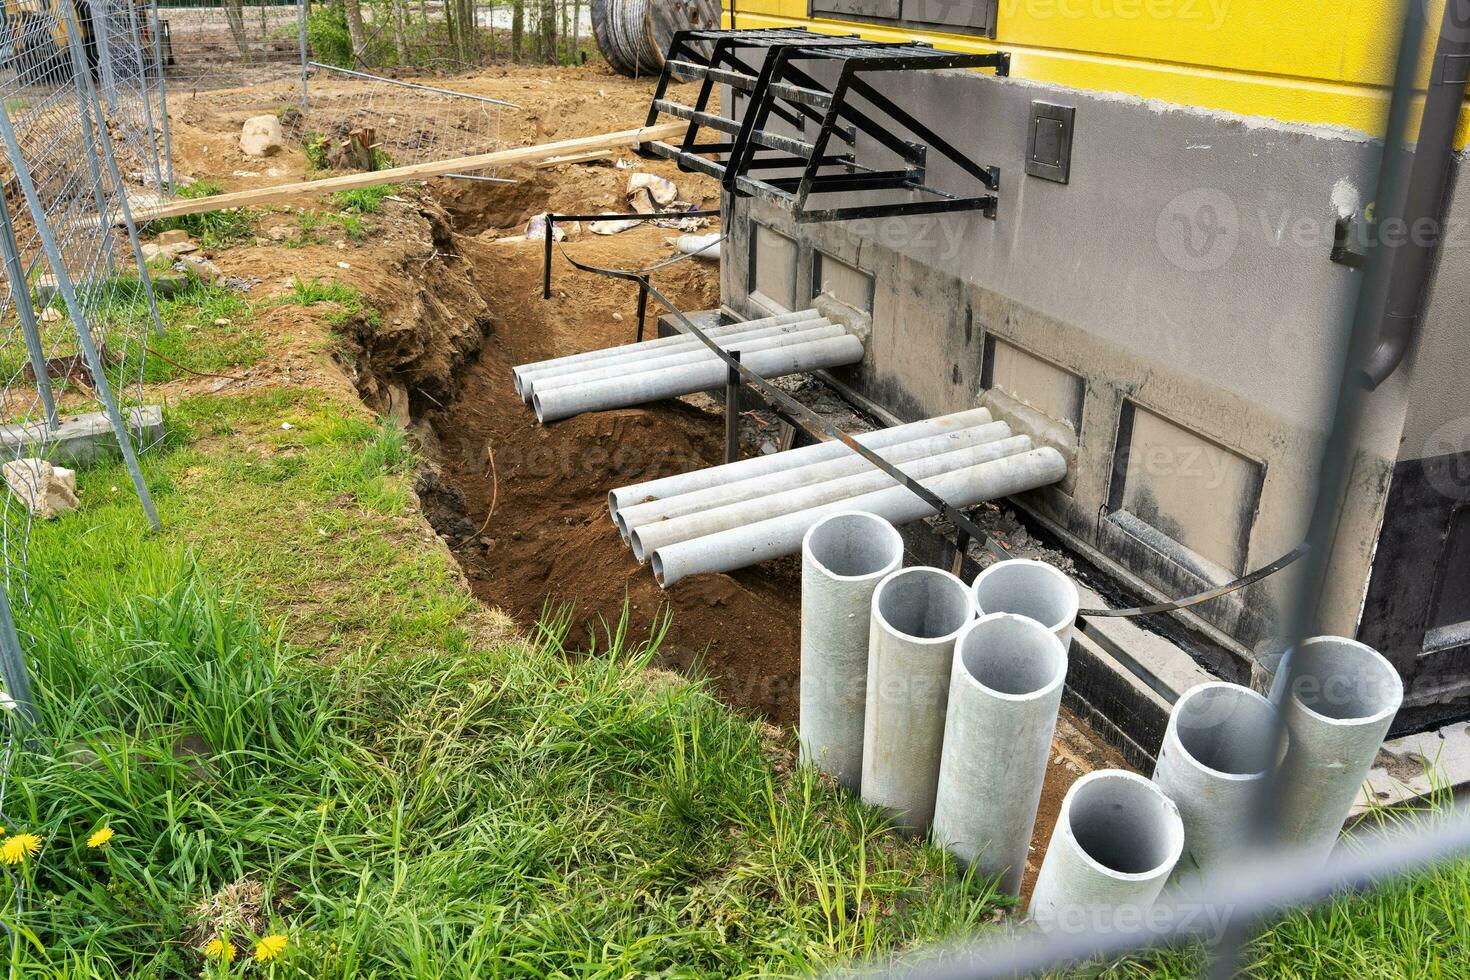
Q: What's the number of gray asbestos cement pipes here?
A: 15